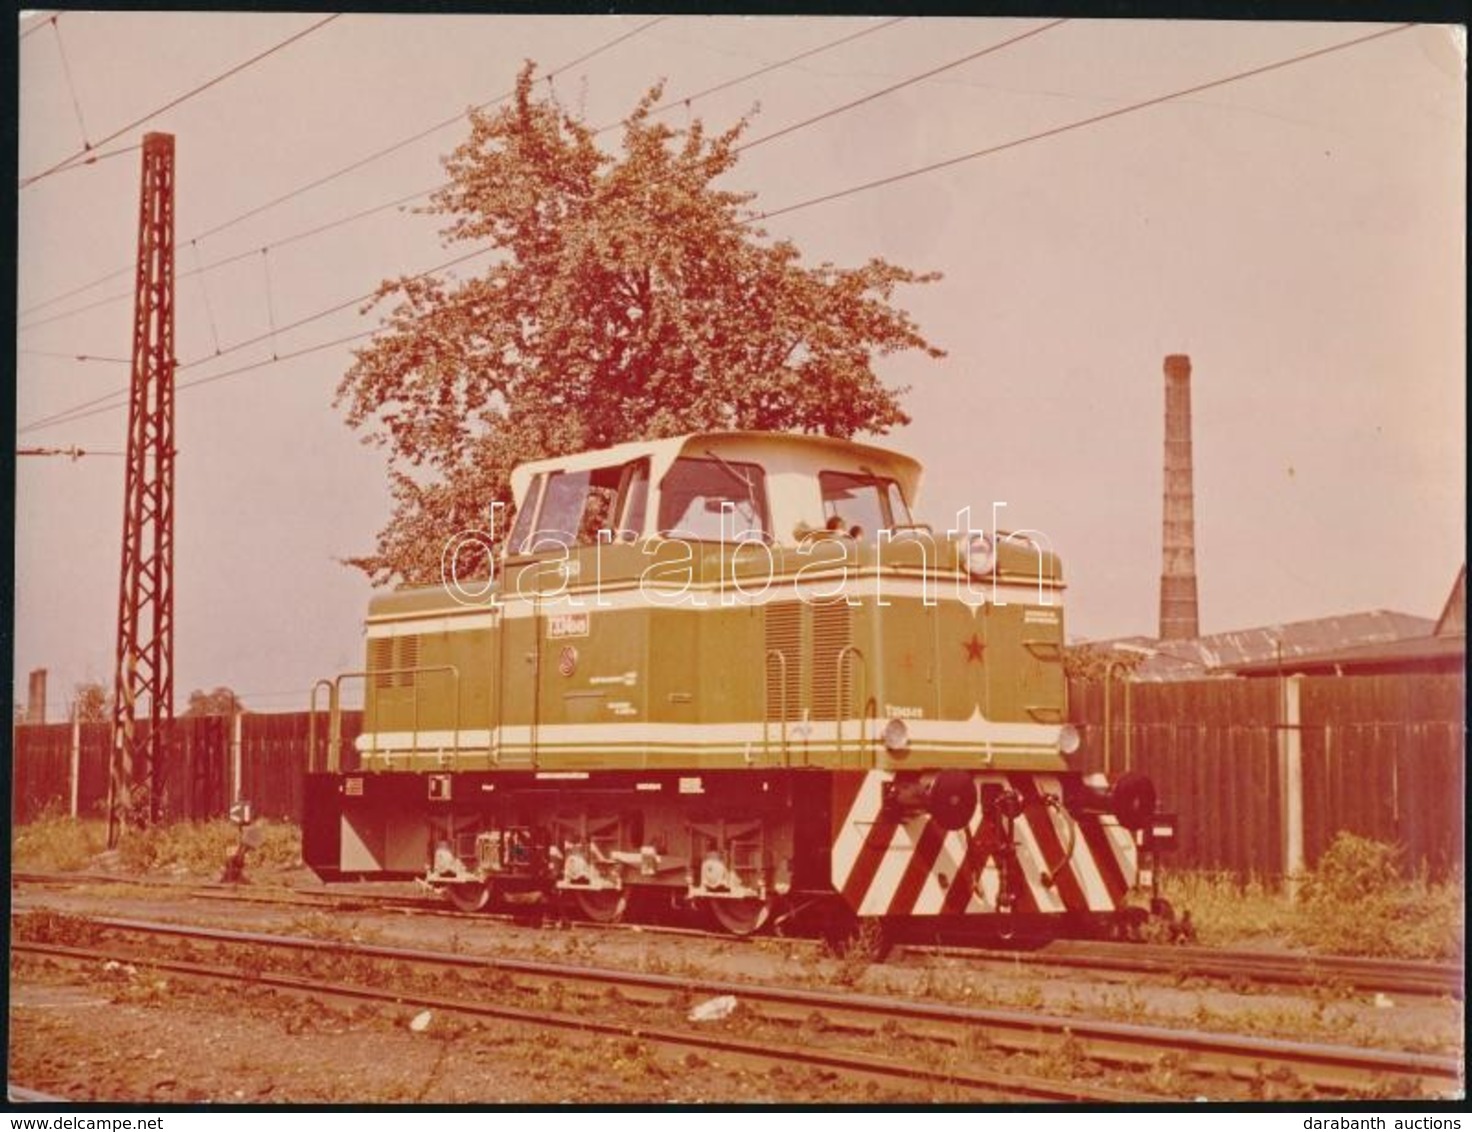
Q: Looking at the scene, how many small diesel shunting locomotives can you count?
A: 1